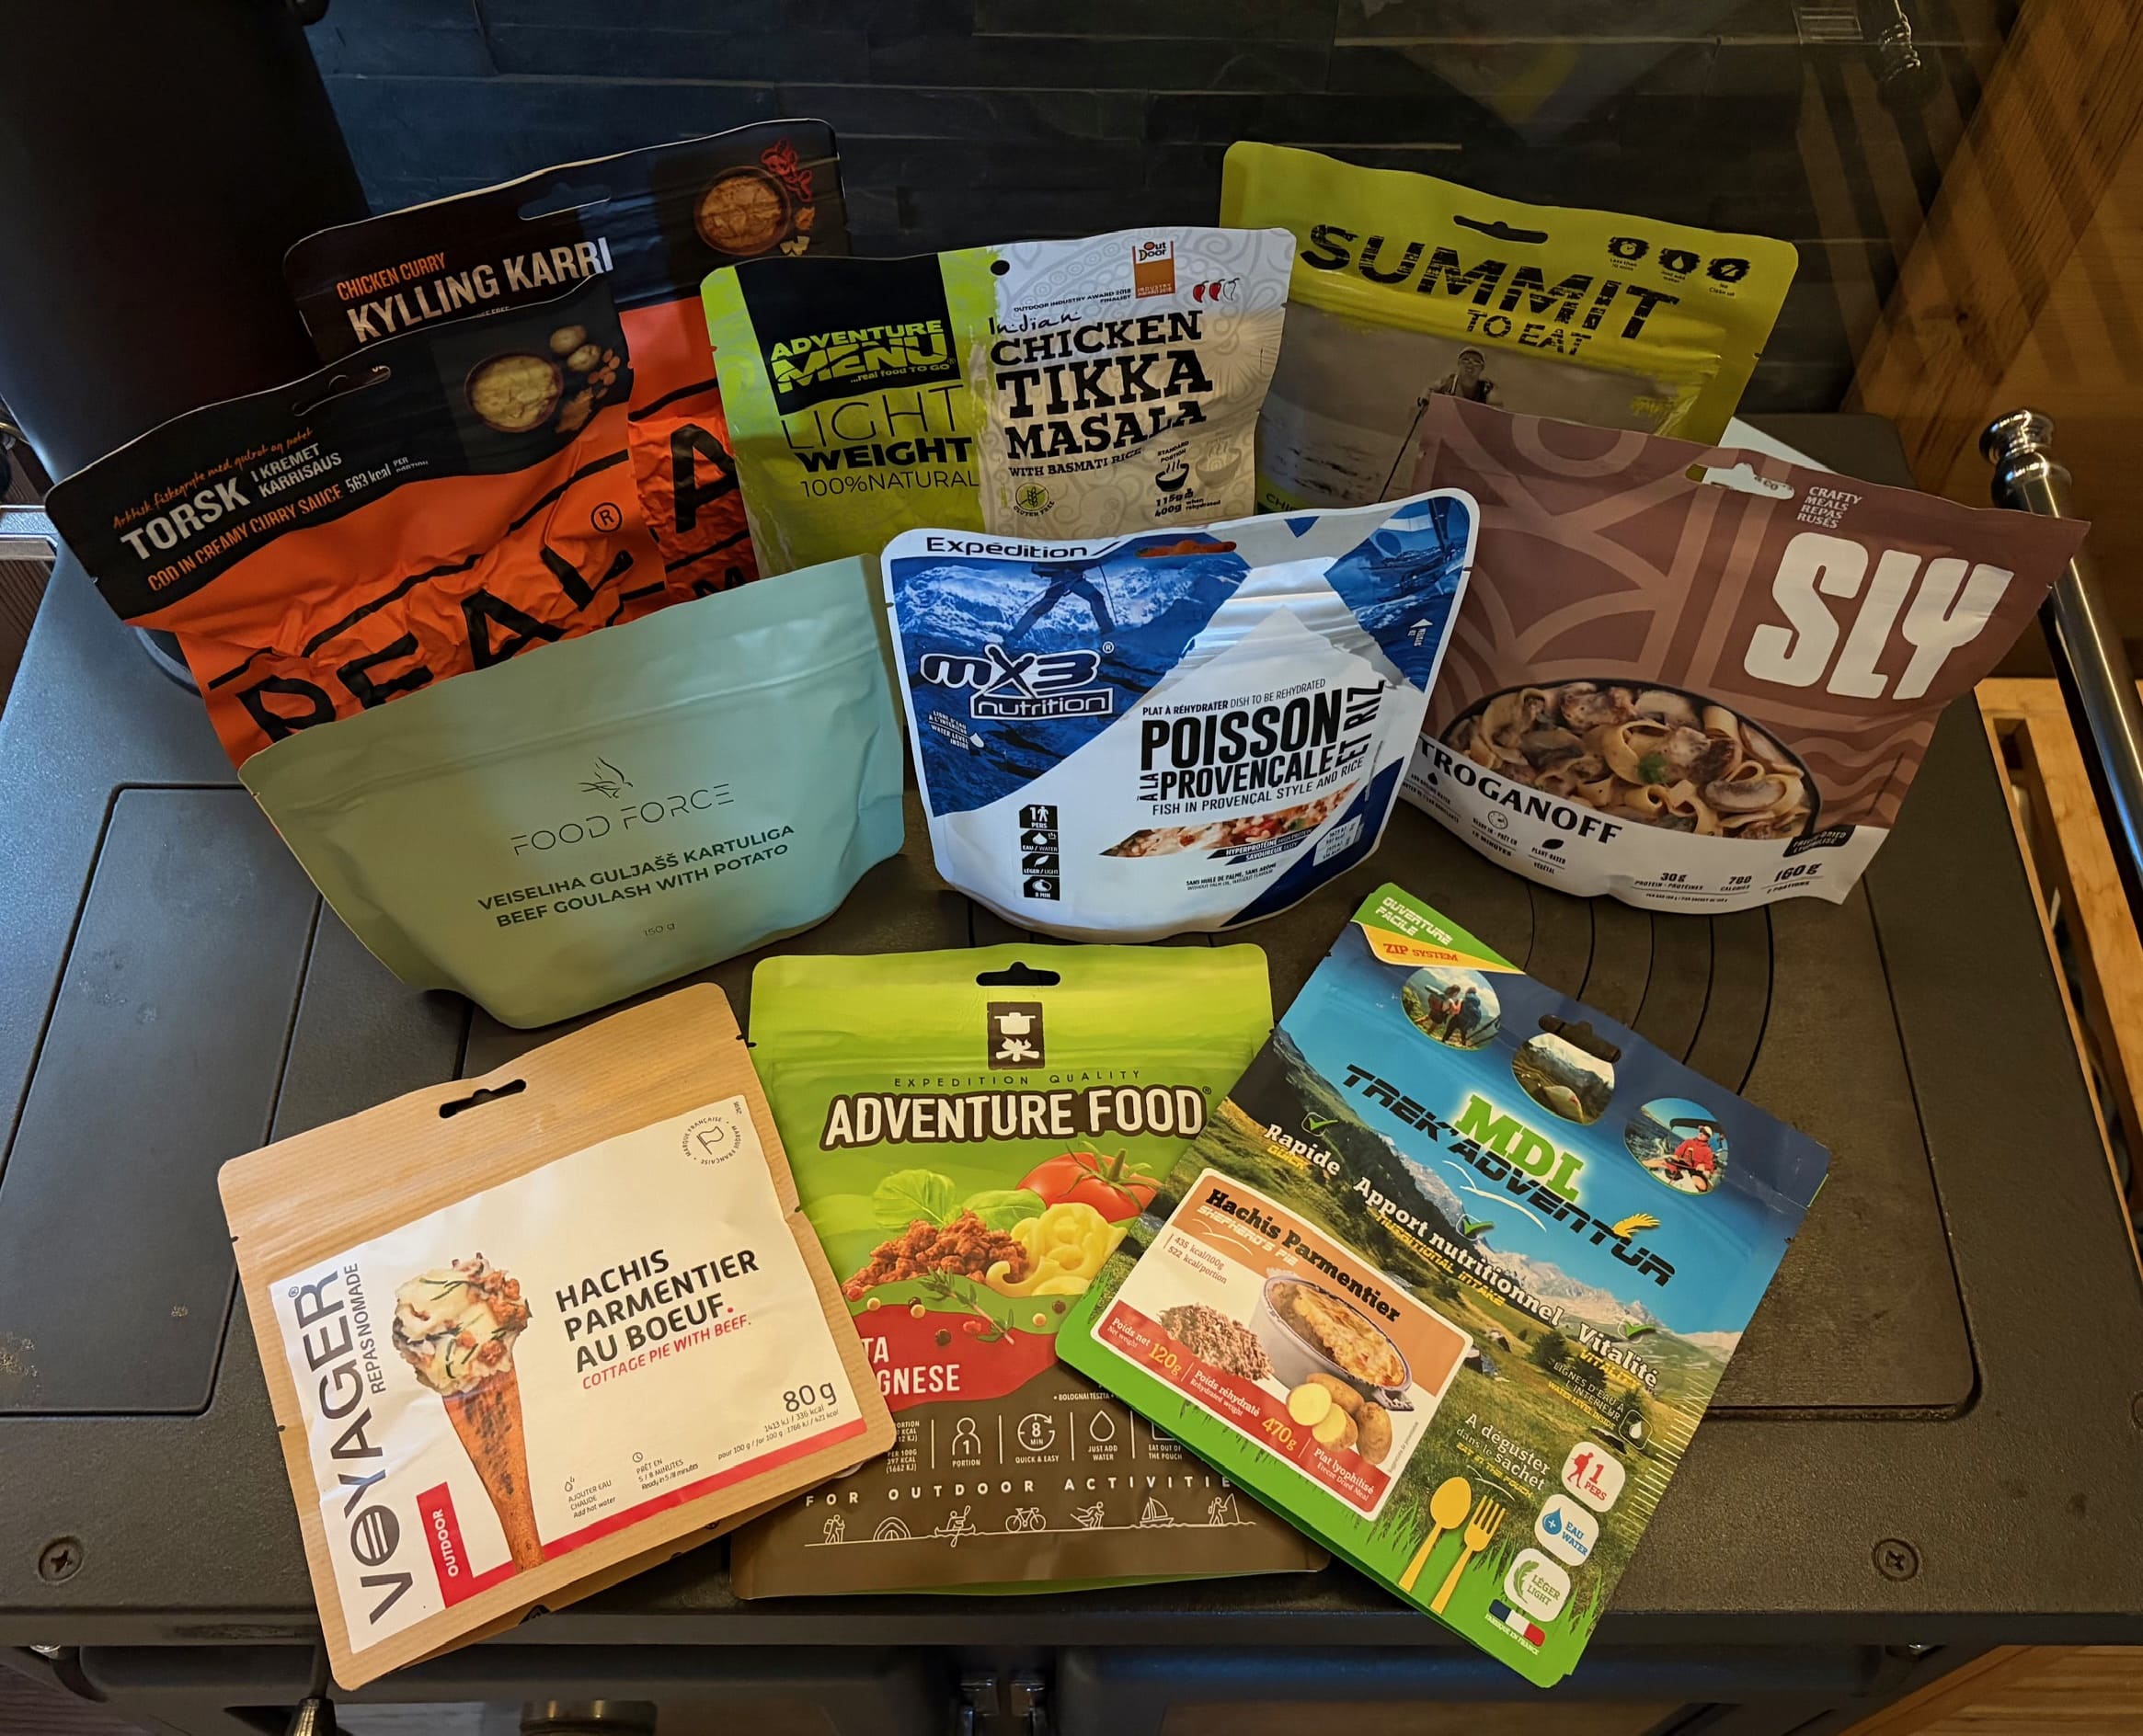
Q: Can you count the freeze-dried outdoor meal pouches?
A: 10